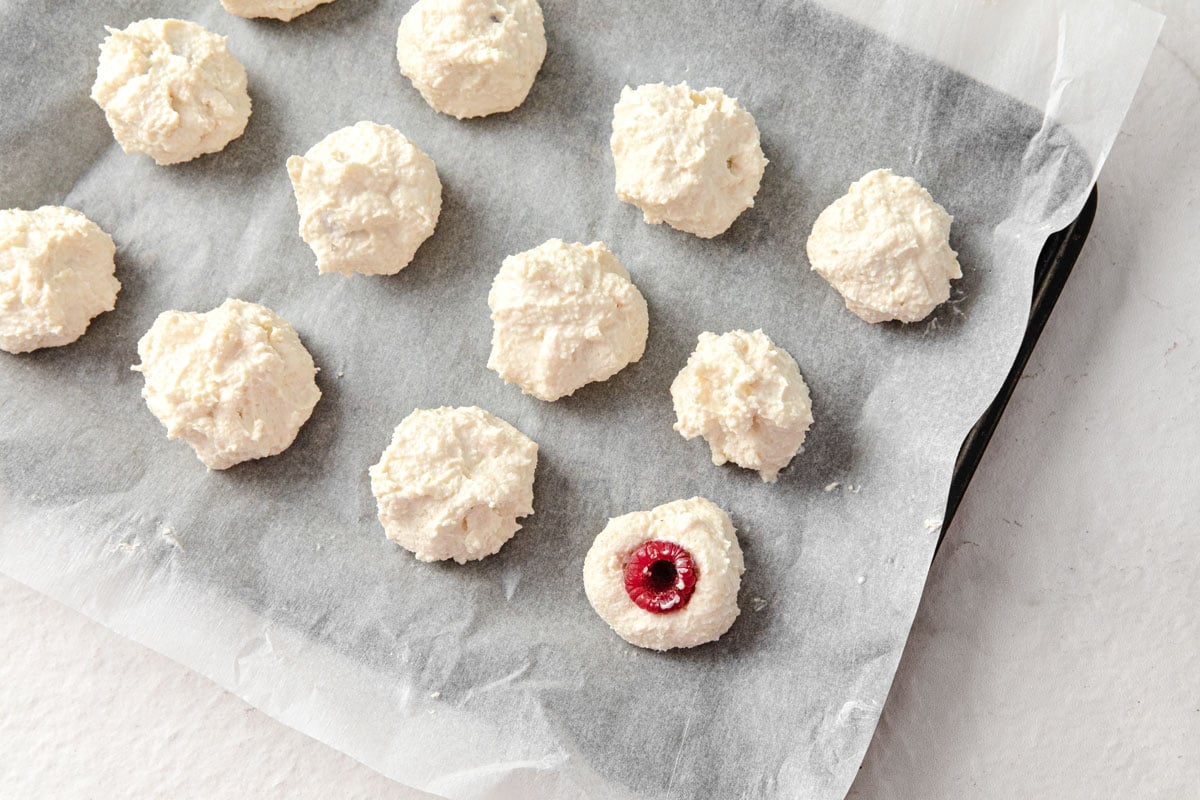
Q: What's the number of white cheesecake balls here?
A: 12